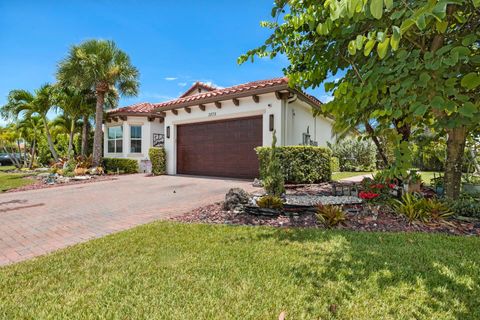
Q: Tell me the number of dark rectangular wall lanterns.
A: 2